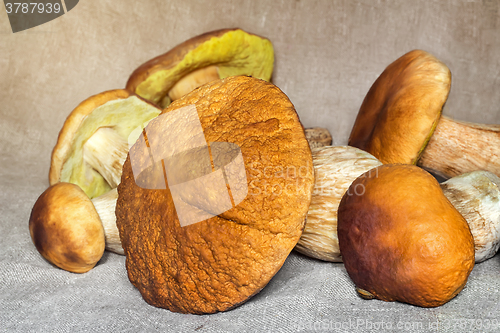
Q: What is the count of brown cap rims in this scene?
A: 6